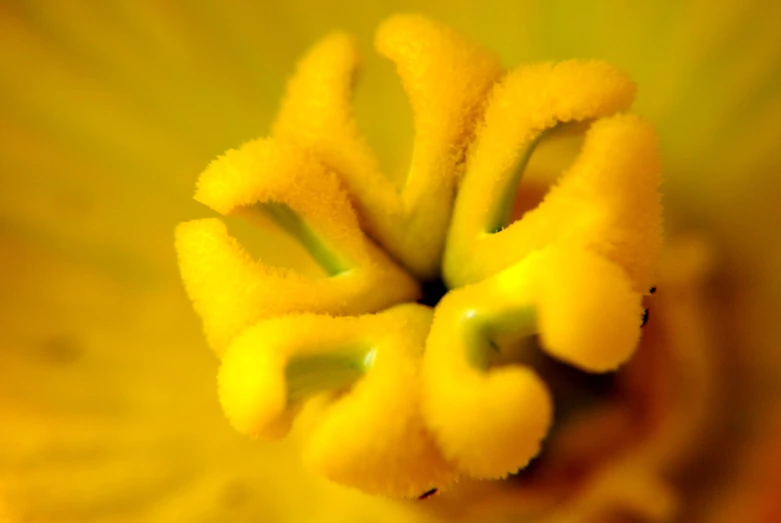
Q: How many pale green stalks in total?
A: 4